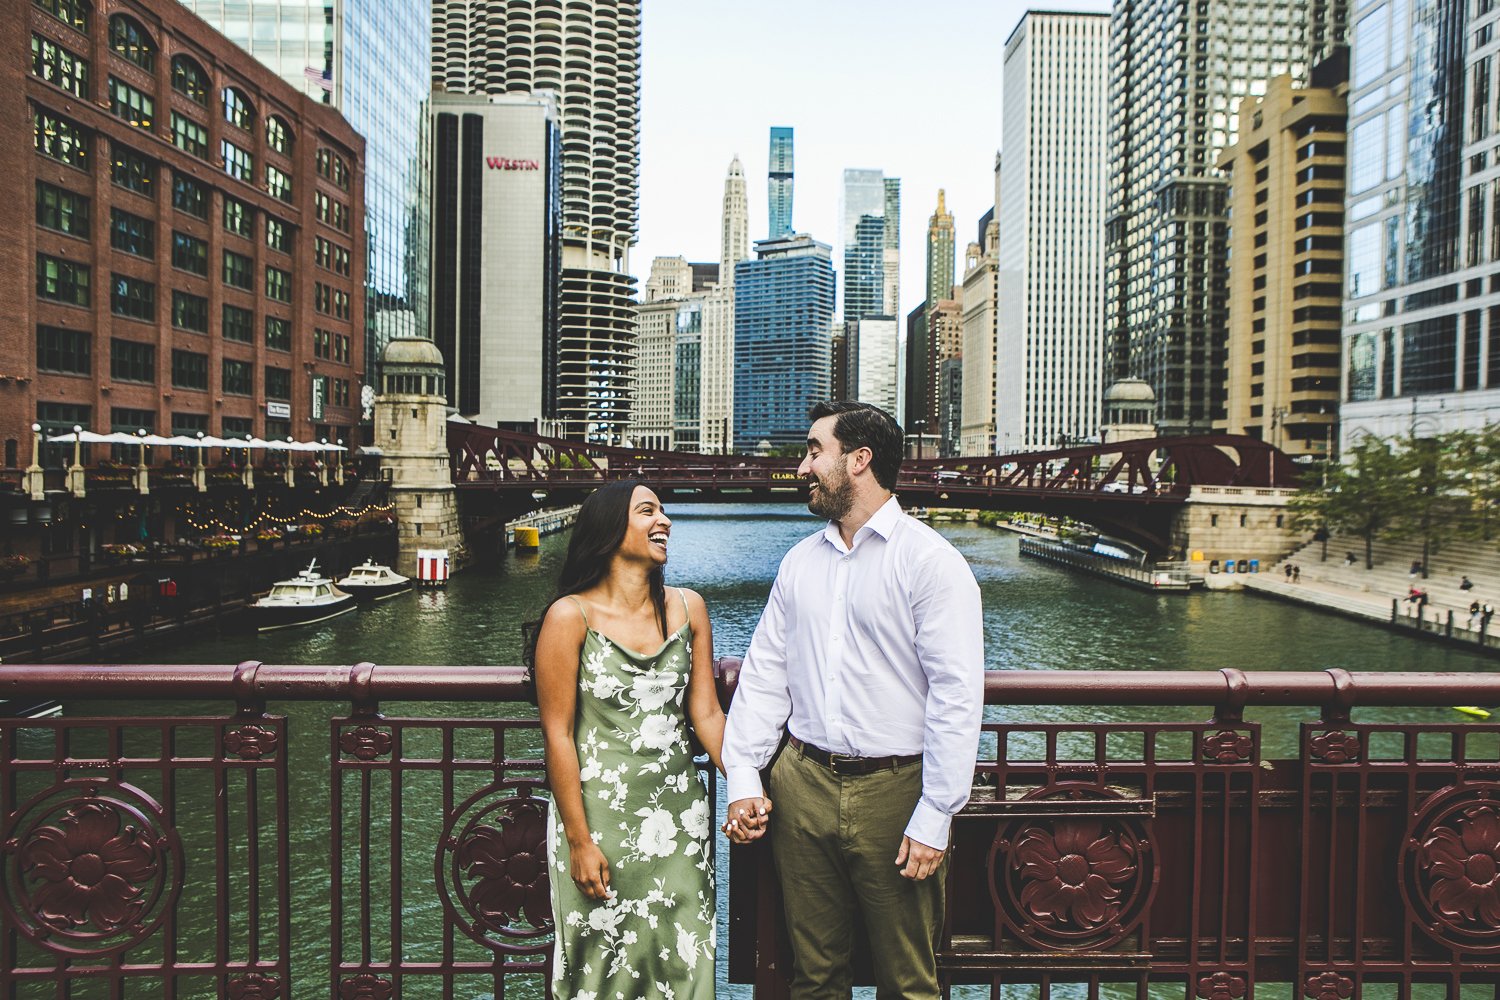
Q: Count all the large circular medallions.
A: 4